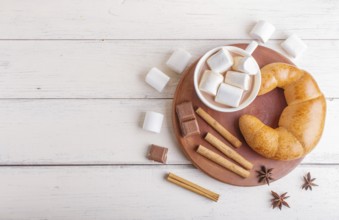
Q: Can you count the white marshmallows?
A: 10